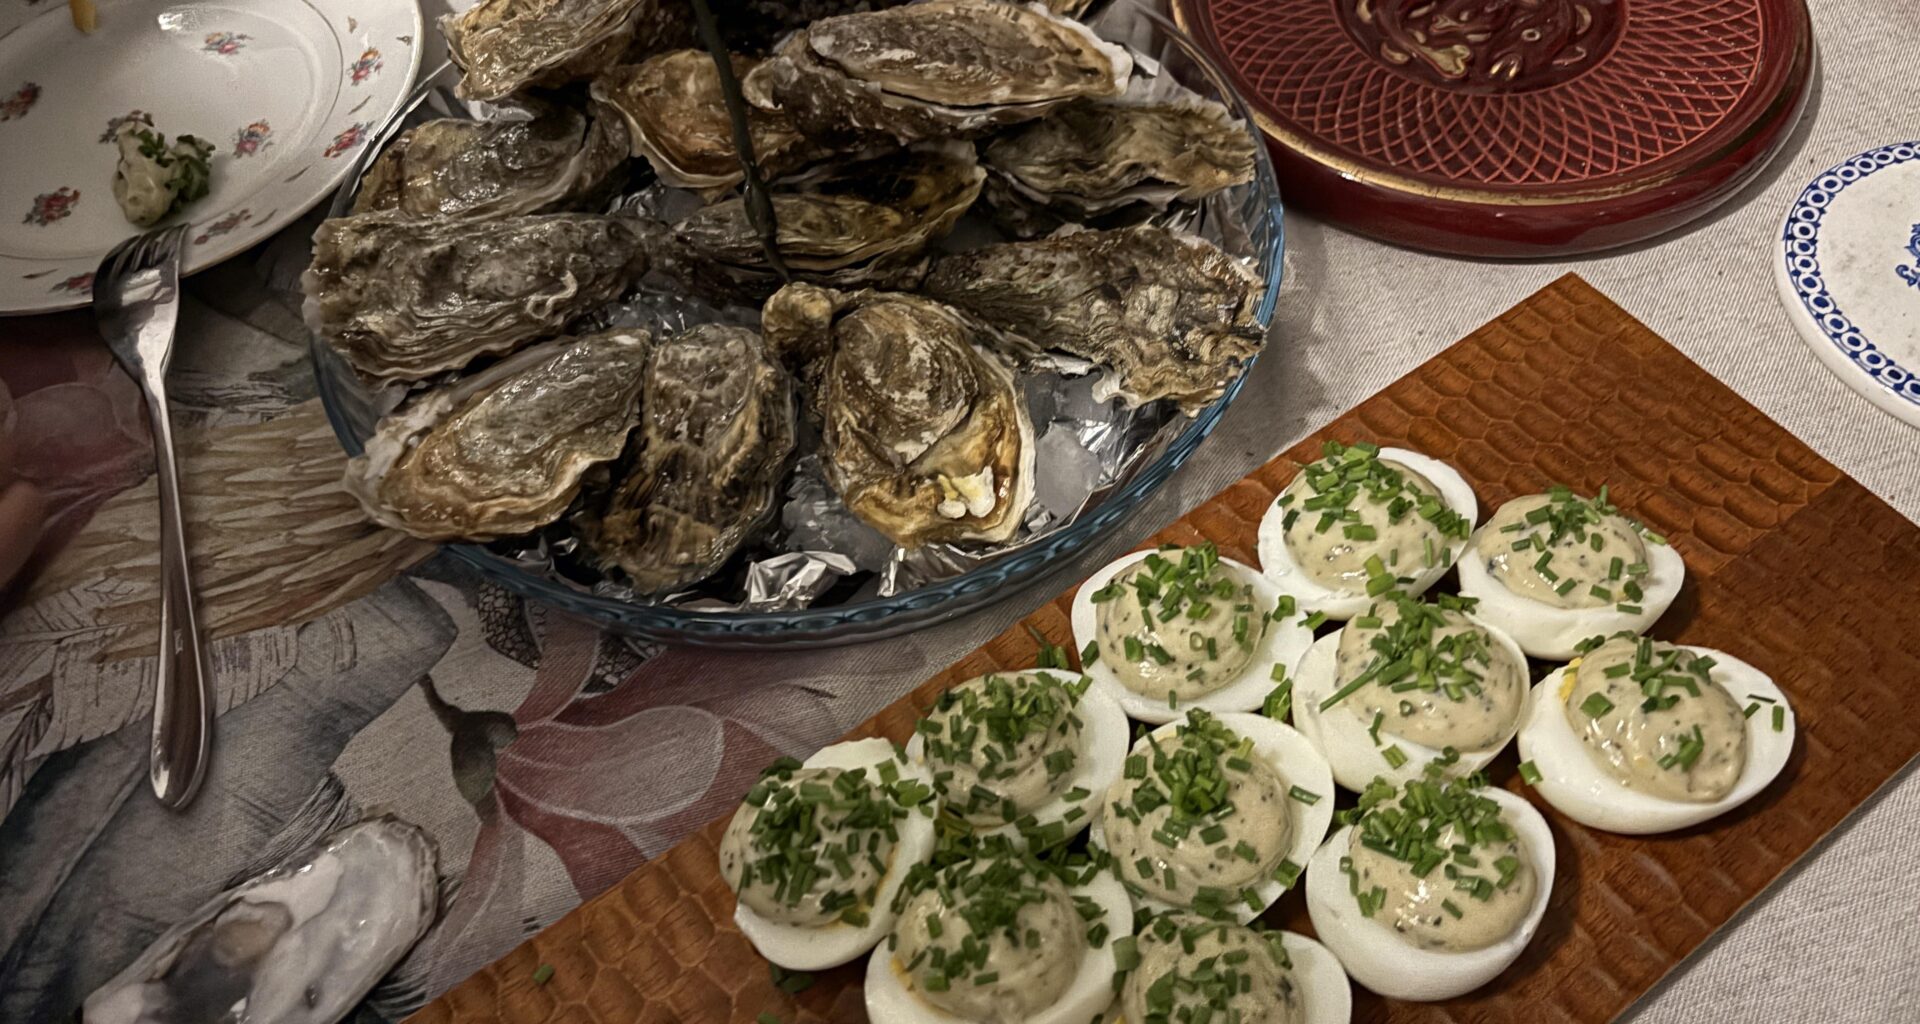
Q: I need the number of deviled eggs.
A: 11